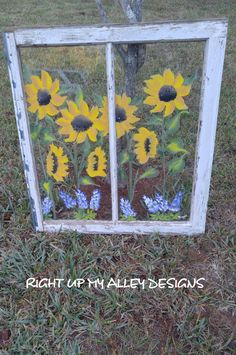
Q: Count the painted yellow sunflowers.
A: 7